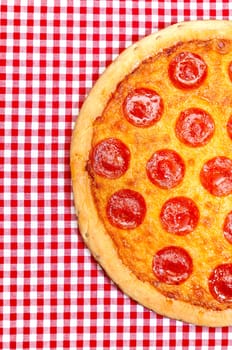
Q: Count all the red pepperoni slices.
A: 13